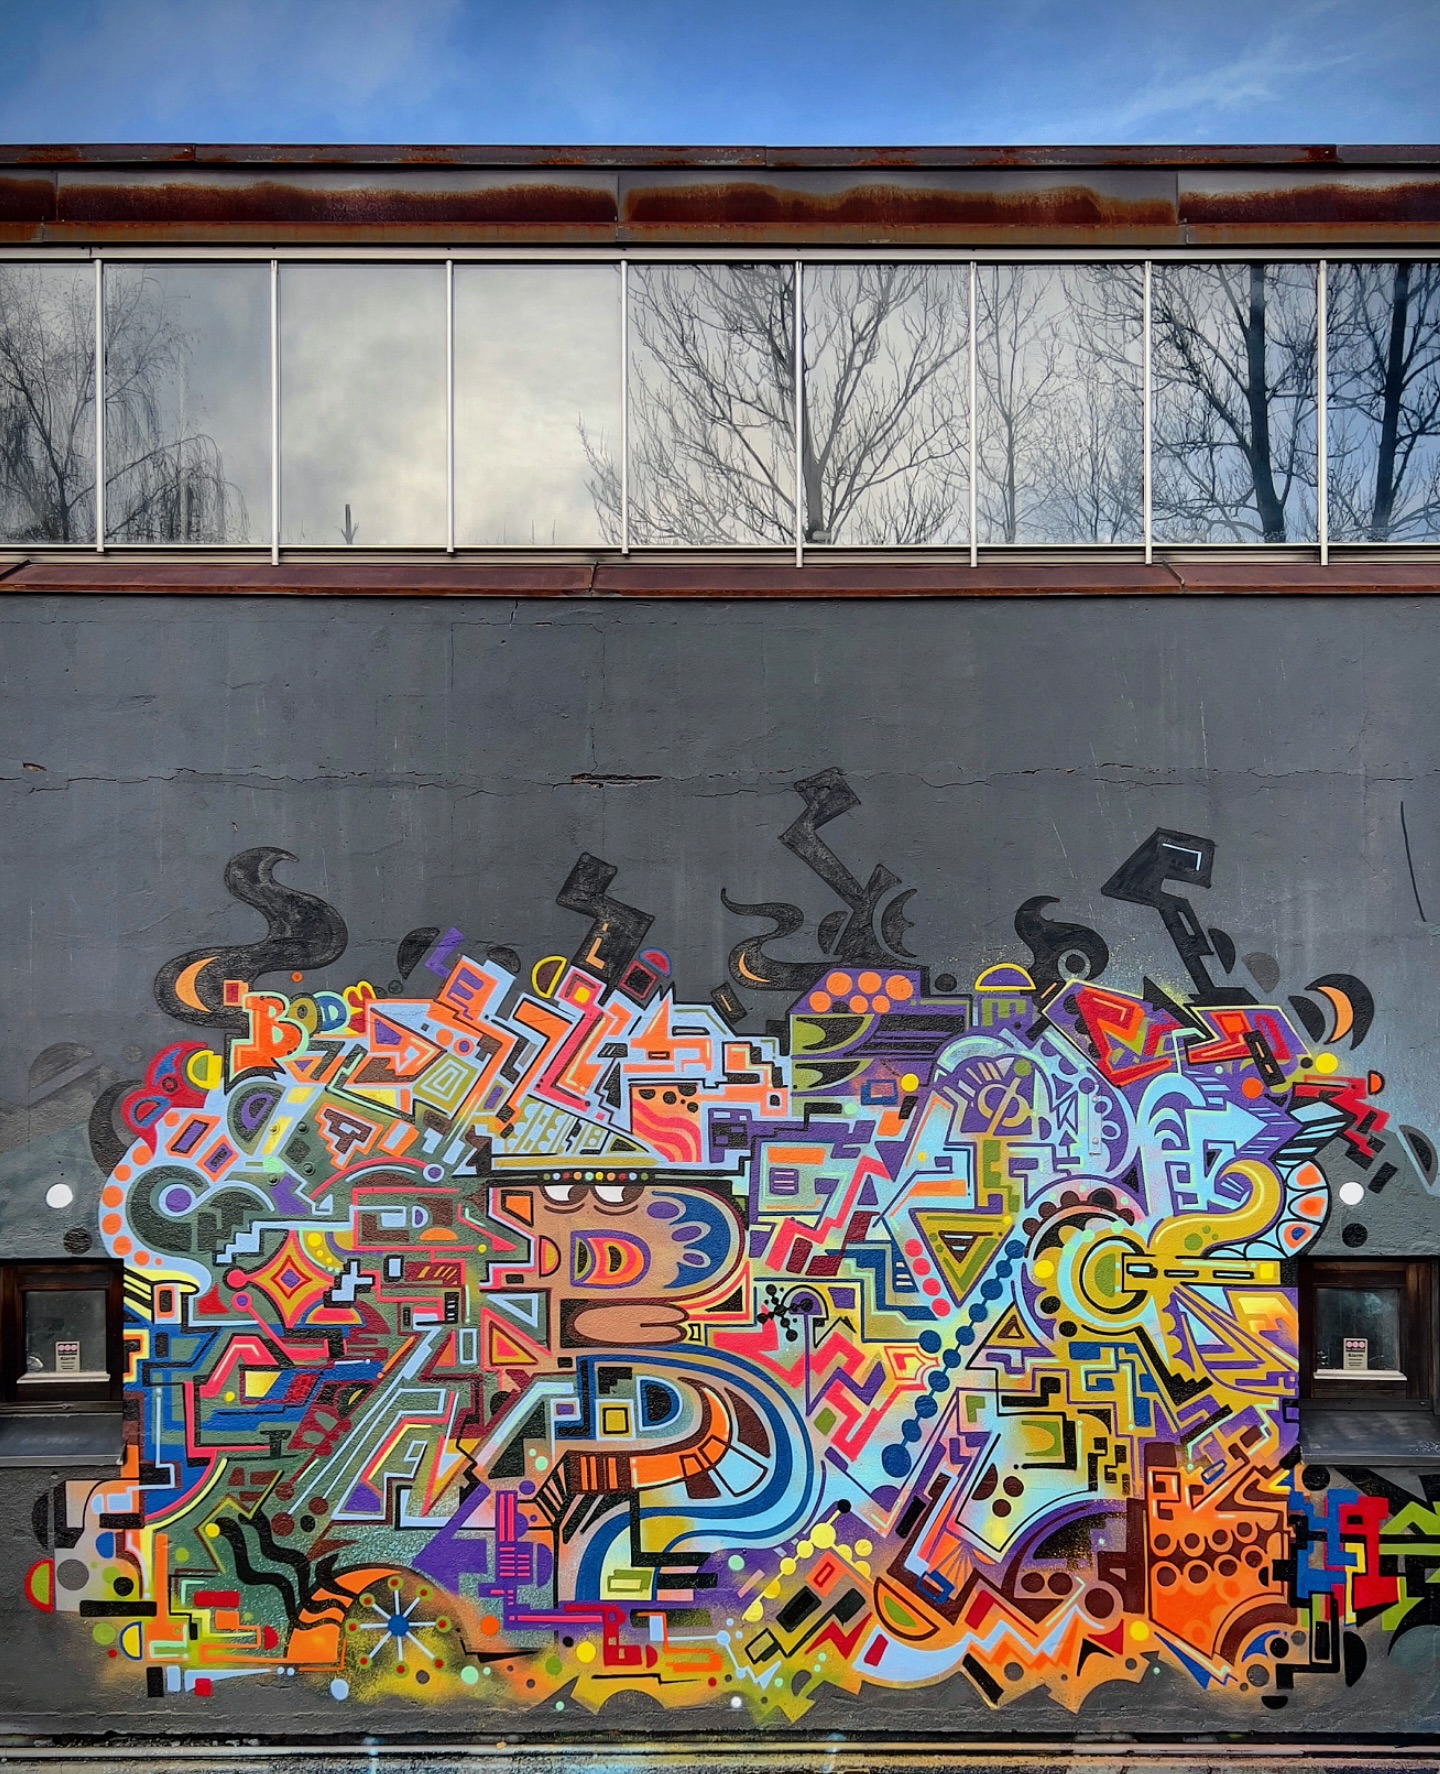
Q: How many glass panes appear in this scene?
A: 11